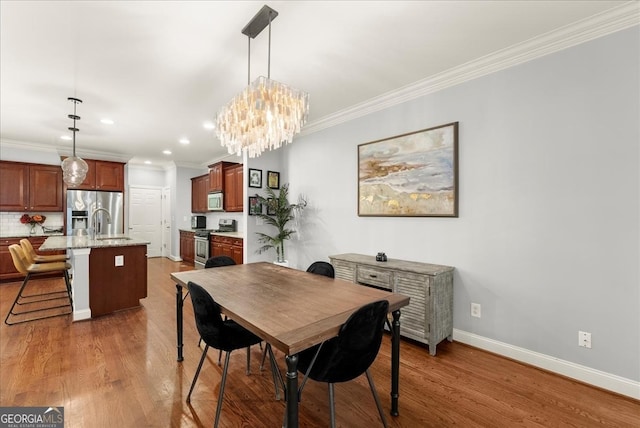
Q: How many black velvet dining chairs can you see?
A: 4